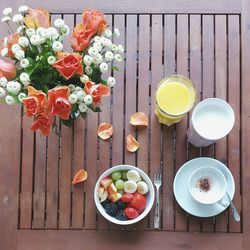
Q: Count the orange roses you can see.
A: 10